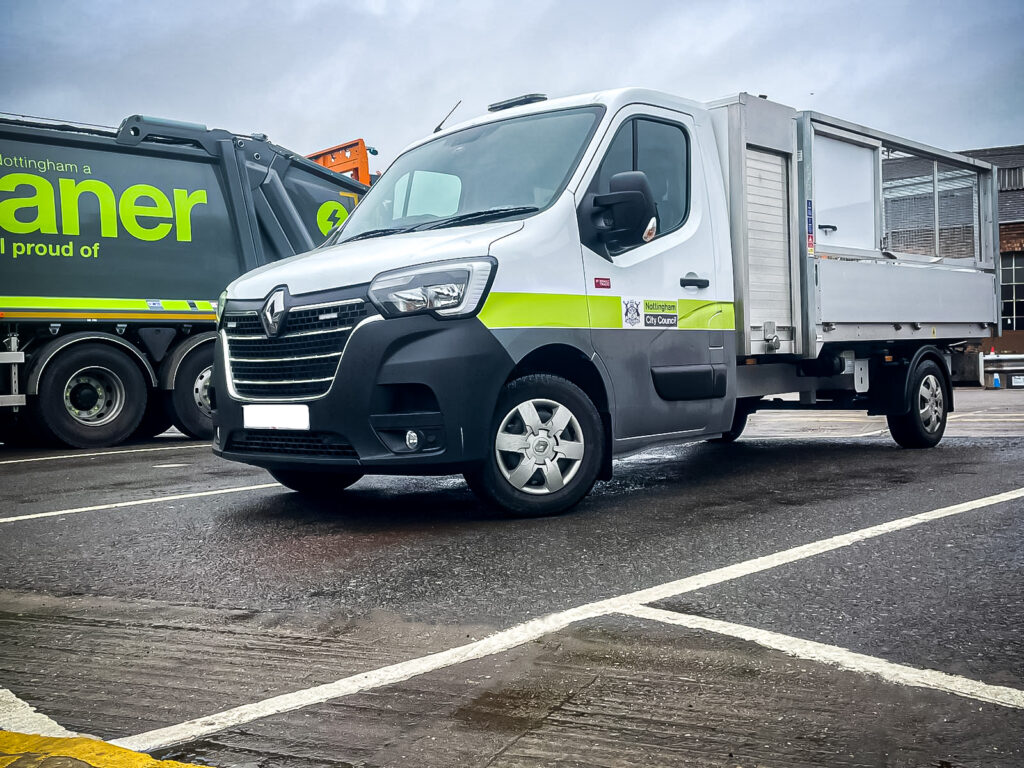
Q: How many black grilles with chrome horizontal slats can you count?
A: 1